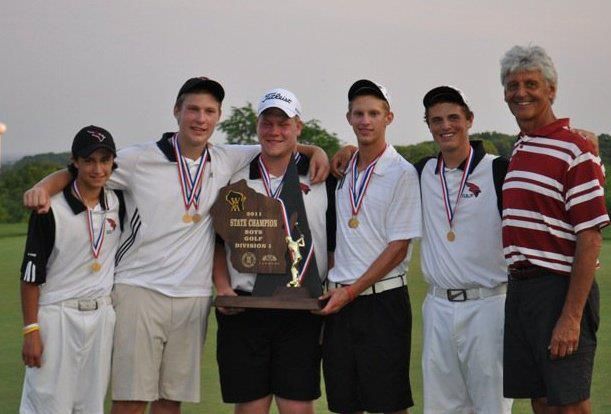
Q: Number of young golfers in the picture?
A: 5